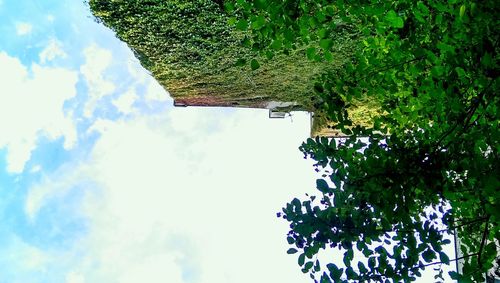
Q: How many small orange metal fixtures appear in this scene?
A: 0